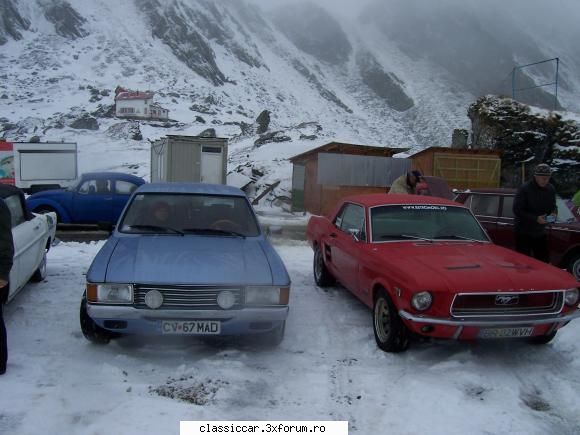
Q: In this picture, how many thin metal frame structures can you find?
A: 1